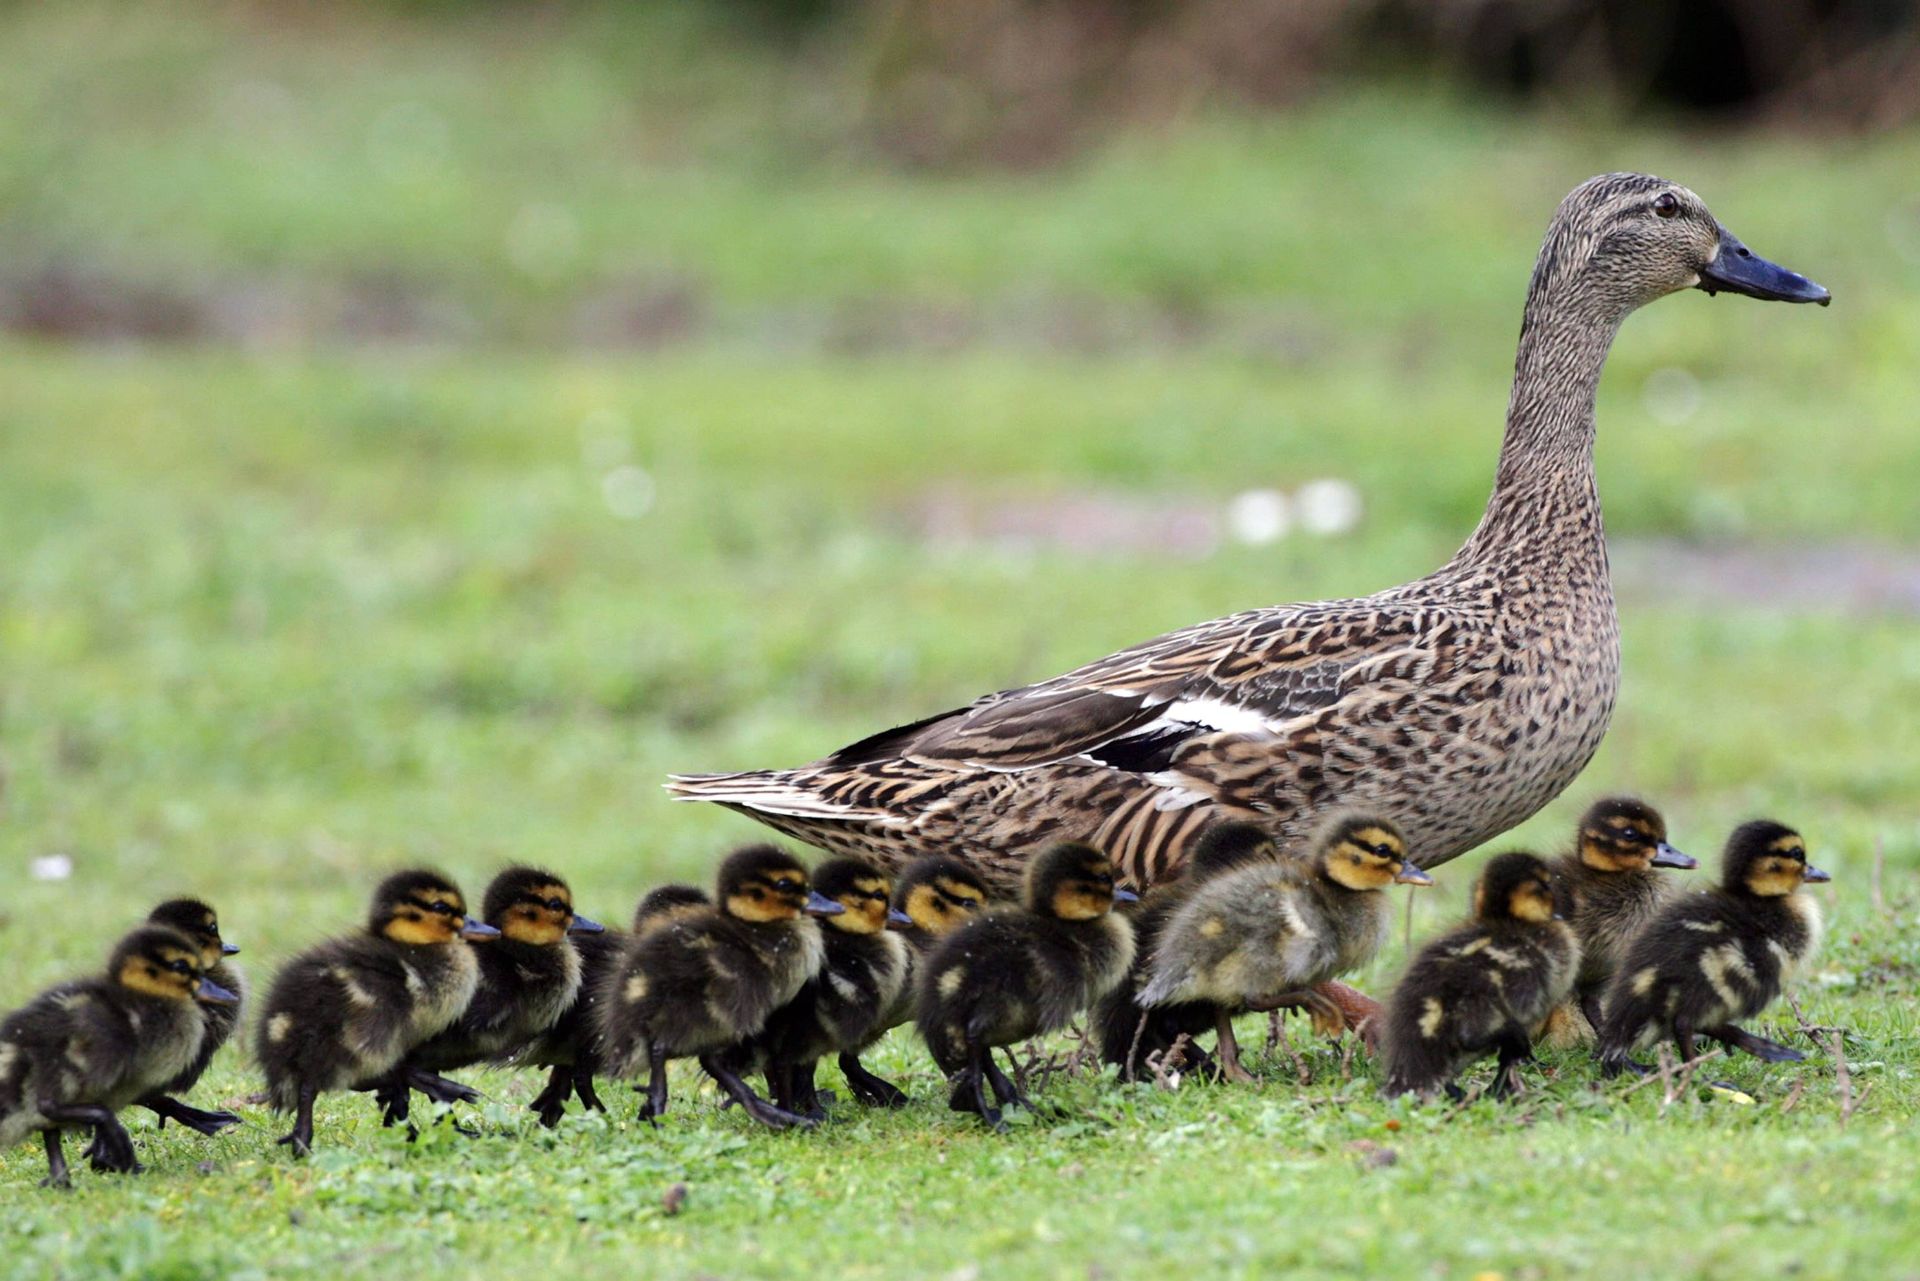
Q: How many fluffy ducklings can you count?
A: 14